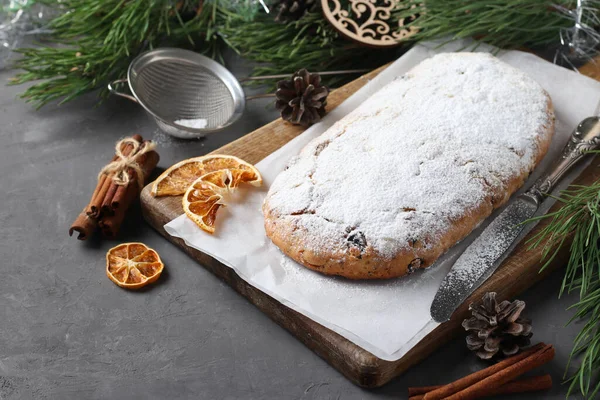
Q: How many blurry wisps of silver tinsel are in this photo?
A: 2